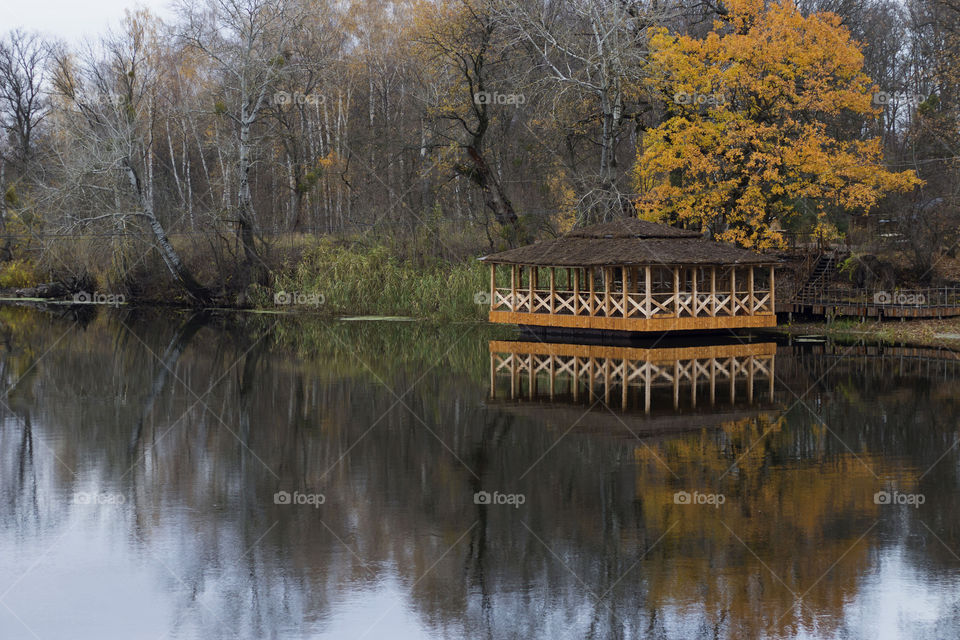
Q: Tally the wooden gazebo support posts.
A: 15